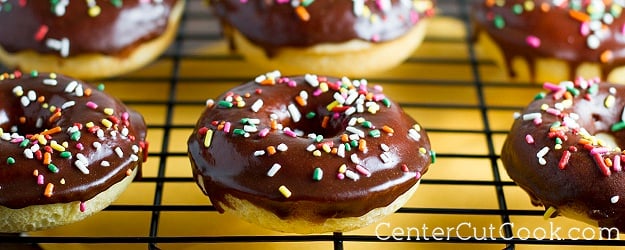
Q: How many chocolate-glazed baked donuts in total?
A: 6